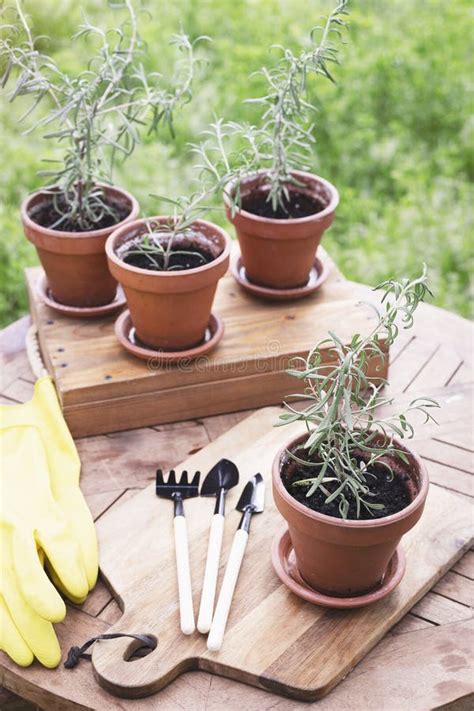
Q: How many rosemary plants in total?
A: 4